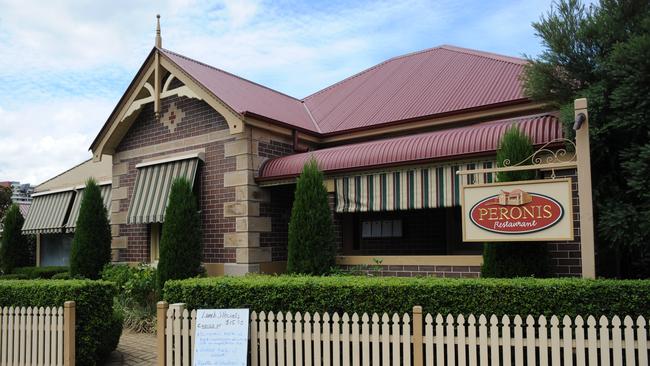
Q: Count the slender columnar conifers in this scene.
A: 5